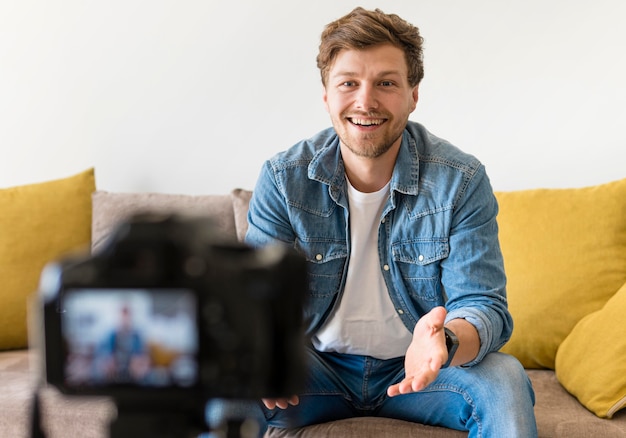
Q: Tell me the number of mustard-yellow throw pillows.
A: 3